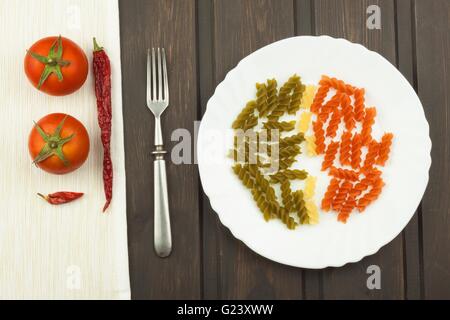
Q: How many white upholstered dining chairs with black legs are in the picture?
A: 0